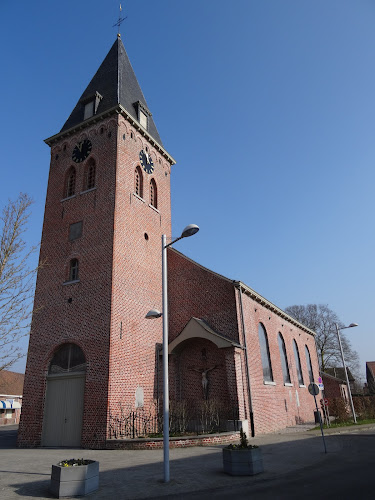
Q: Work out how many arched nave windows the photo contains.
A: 4